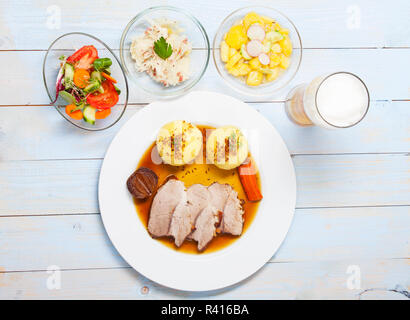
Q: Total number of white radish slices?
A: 3